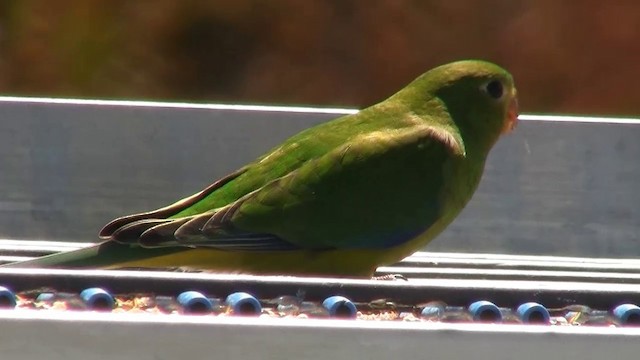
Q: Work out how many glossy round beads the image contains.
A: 8